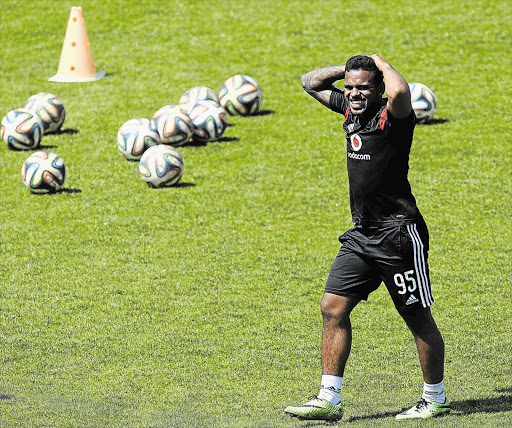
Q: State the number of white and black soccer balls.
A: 10